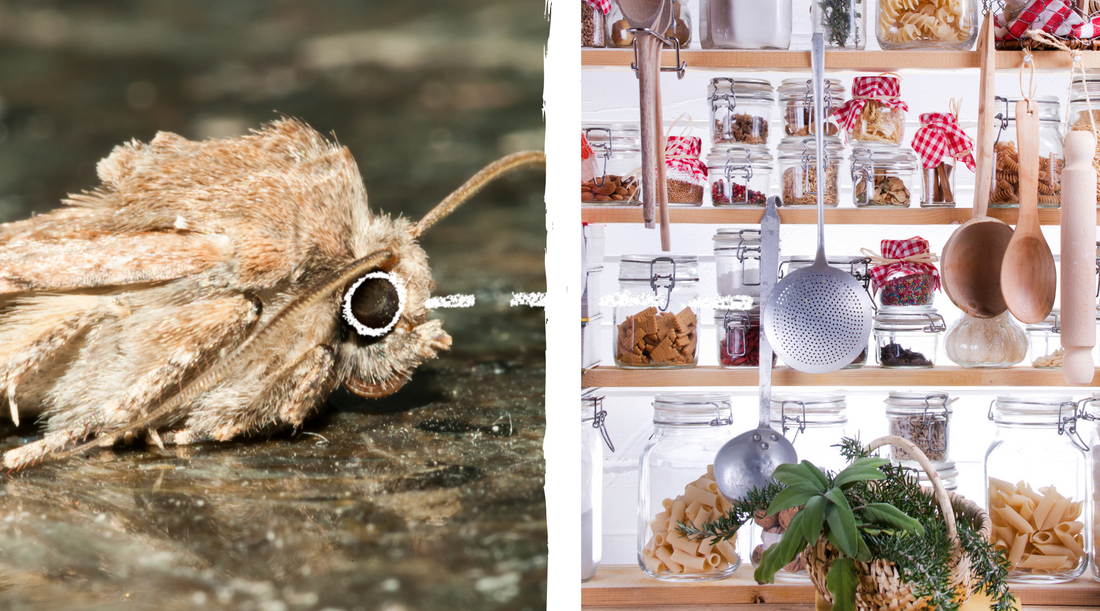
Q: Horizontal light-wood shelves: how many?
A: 4